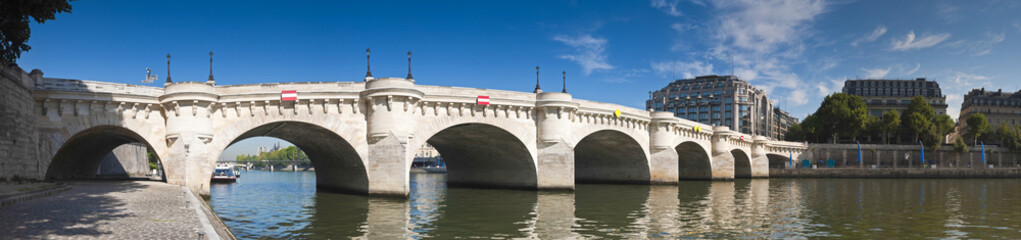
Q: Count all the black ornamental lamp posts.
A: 6